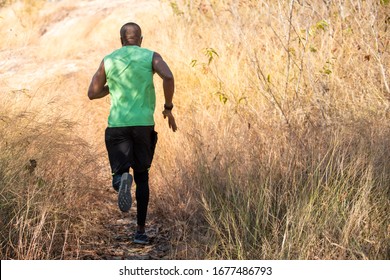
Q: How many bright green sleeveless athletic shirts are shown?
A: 1